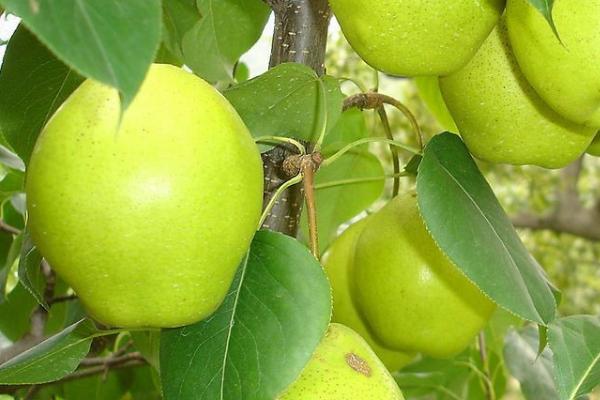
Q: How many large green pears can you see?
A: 7